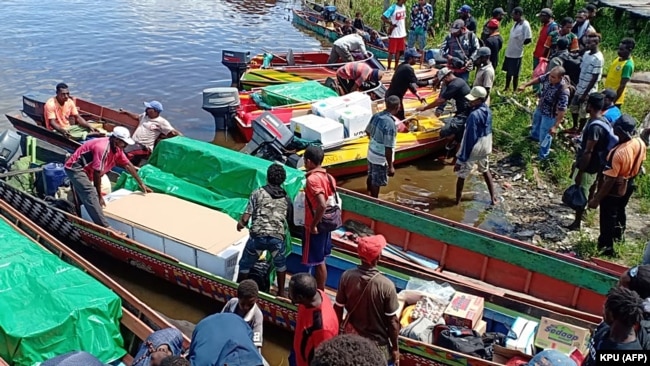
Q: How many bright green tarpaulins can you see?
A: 3